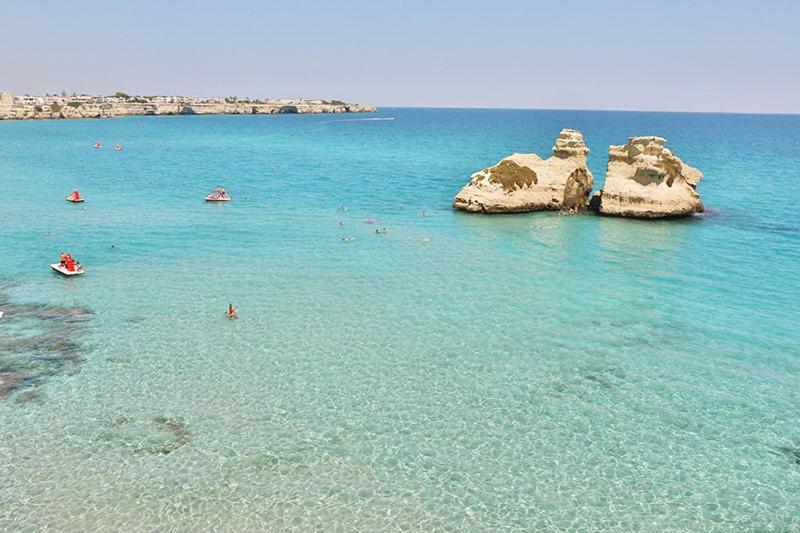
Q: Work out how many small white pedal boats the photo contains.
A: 5